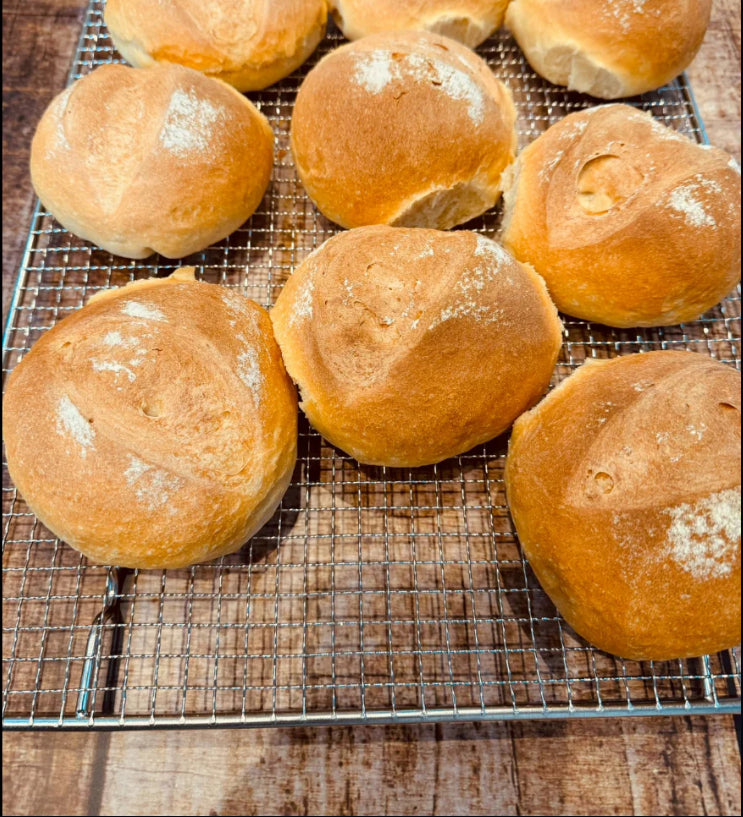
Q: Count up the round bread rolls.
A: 9